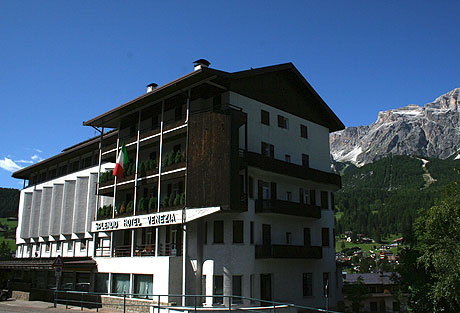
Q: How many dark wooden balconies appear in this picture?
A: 3